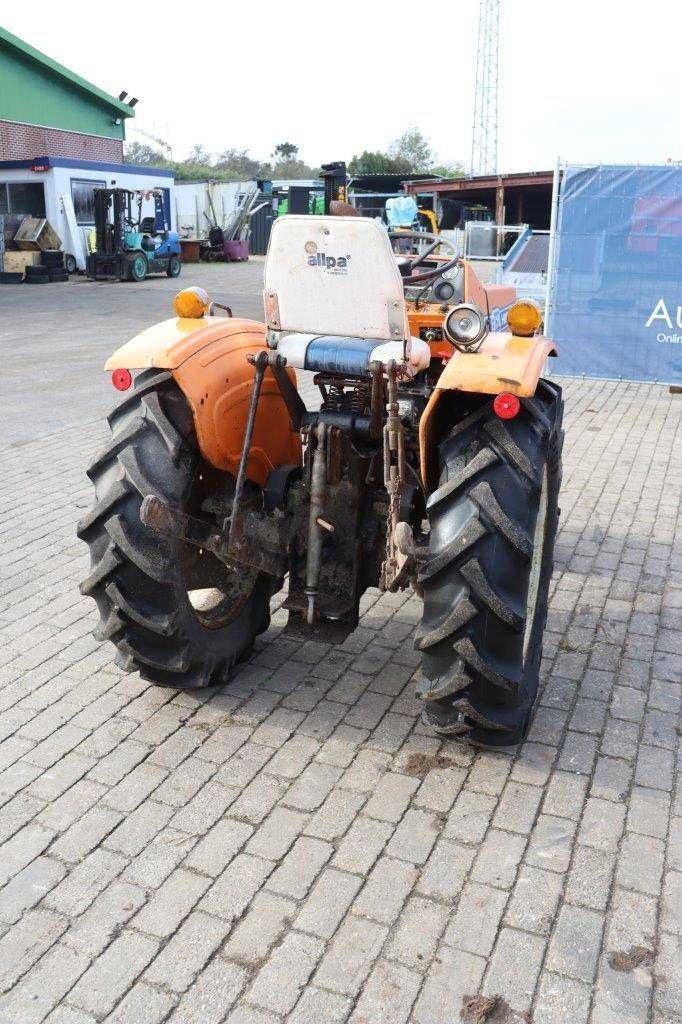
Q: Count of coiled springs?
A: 2